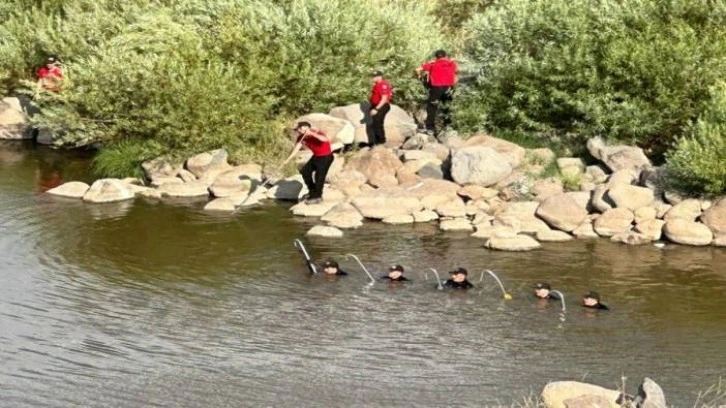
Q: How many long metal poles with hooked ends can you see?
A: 5